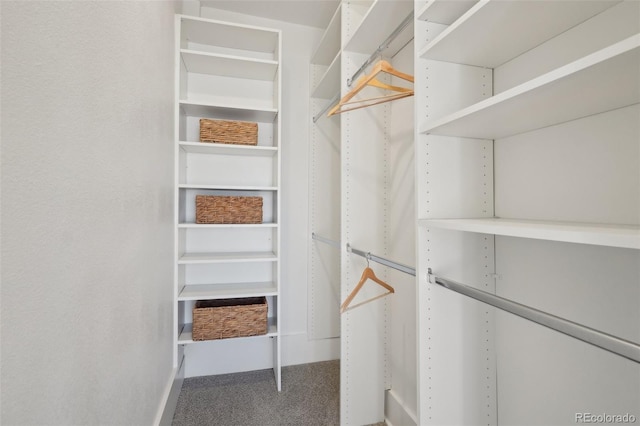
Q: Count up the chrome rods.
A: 5